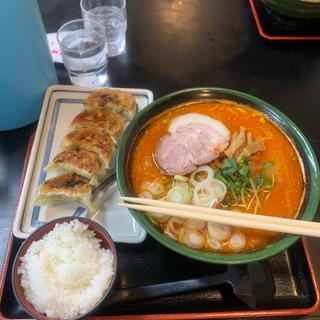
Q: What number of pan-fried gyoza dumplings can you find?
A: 5